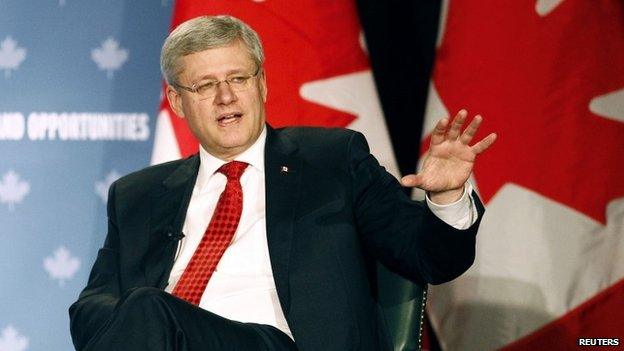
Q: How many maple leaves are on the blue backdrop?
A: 6